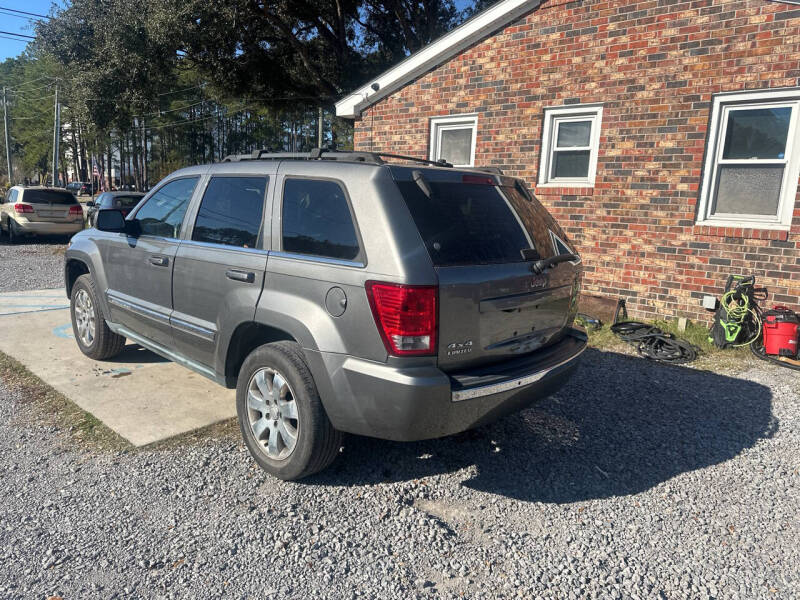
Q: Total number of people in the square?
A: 0